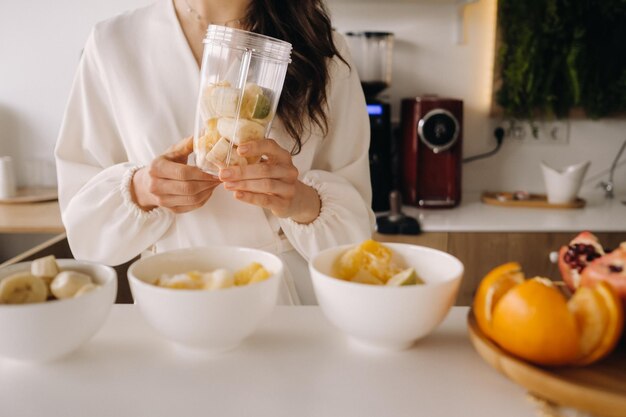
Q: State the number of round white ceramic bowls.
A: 3